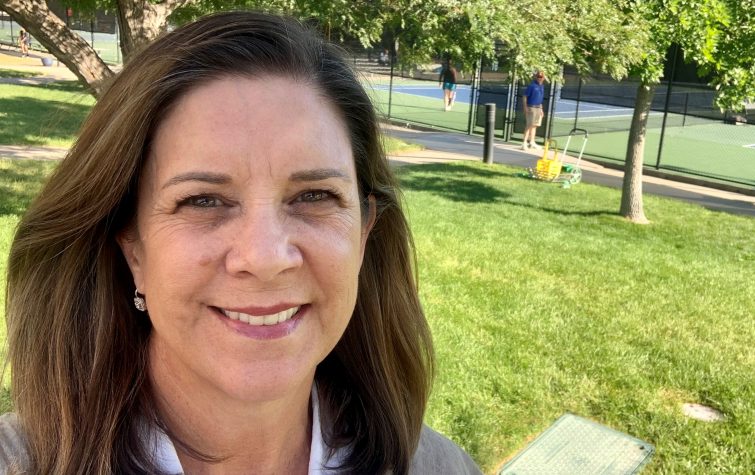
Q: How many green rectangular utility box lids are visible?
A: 1